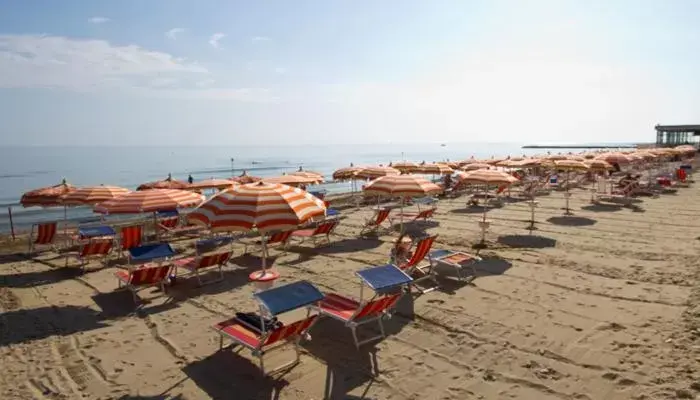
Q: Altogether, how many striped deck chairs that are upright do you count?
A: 4